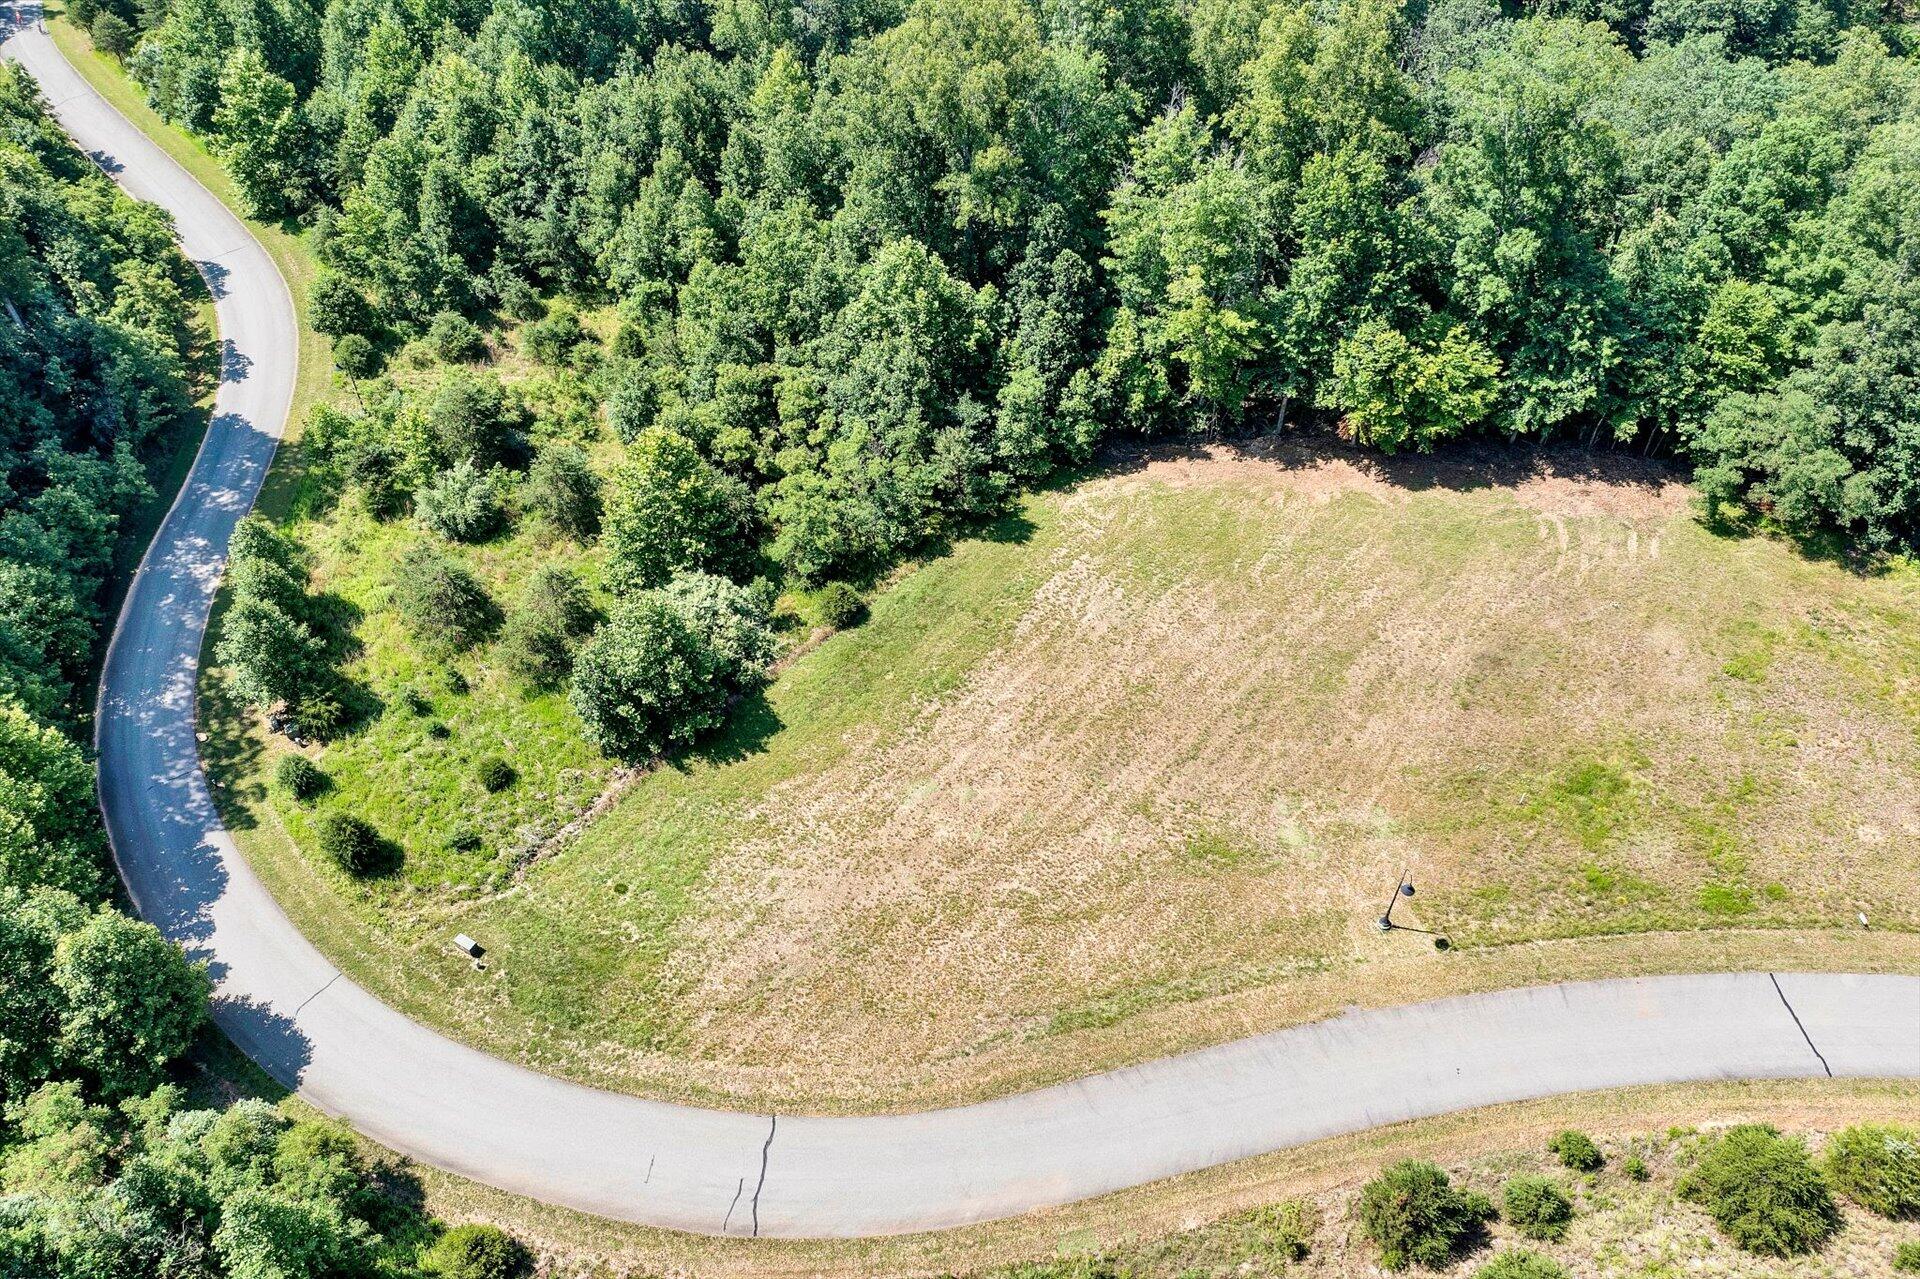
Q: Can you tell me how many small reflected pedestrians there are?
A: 0